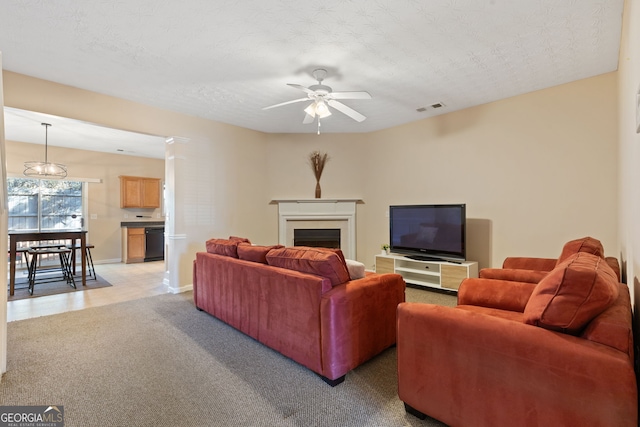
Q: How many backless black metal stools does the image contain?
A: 4